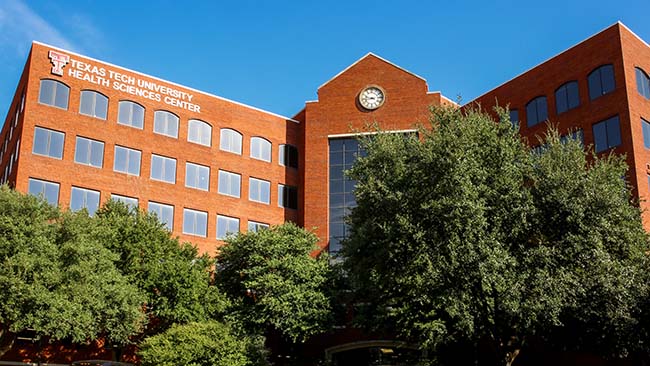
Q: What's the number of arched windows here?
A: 13